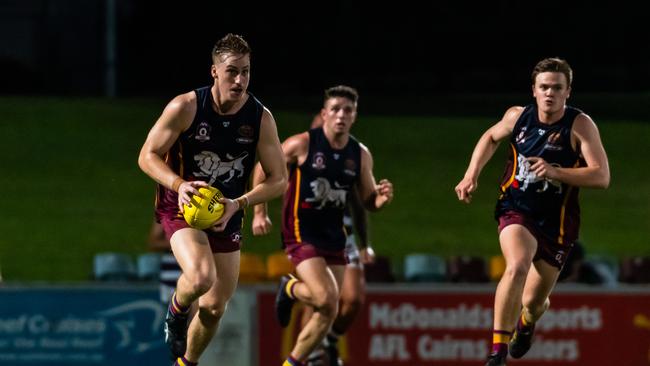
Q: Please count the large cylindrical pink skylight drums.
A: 0